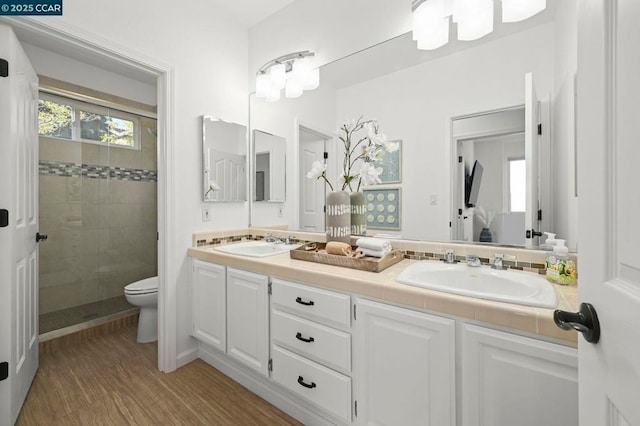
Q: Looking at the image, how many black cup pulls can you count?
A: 3